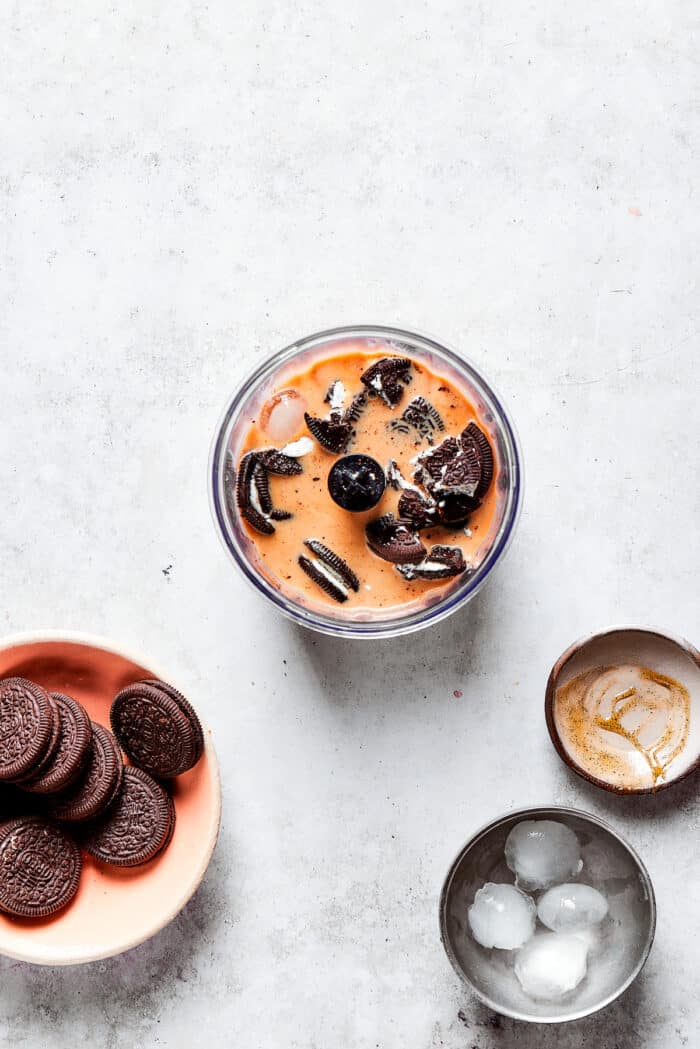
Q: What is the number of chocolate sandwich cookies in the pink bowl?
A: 6